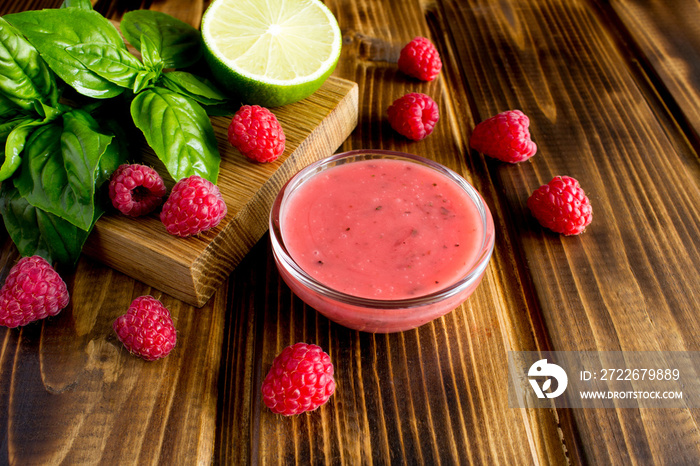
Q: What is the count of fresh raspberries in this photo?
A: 10